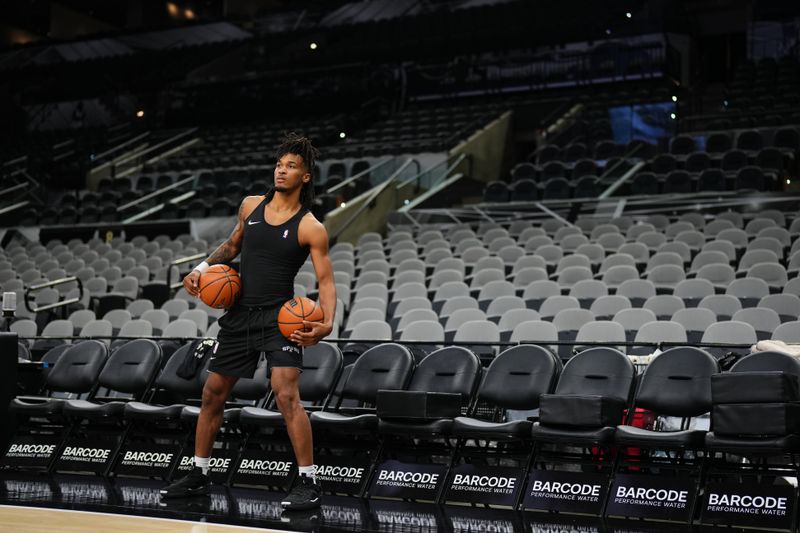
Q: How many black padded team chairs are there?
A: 11